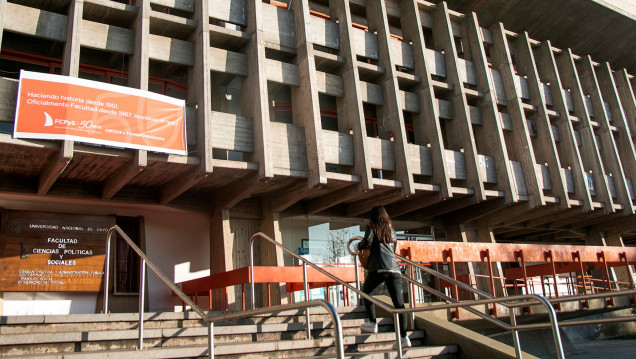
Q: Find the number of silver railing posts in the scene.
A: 11